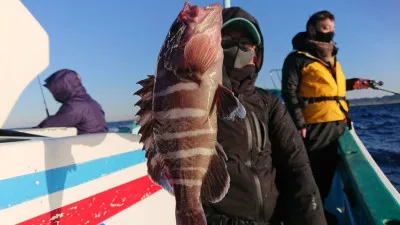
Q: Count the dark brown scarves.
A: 1